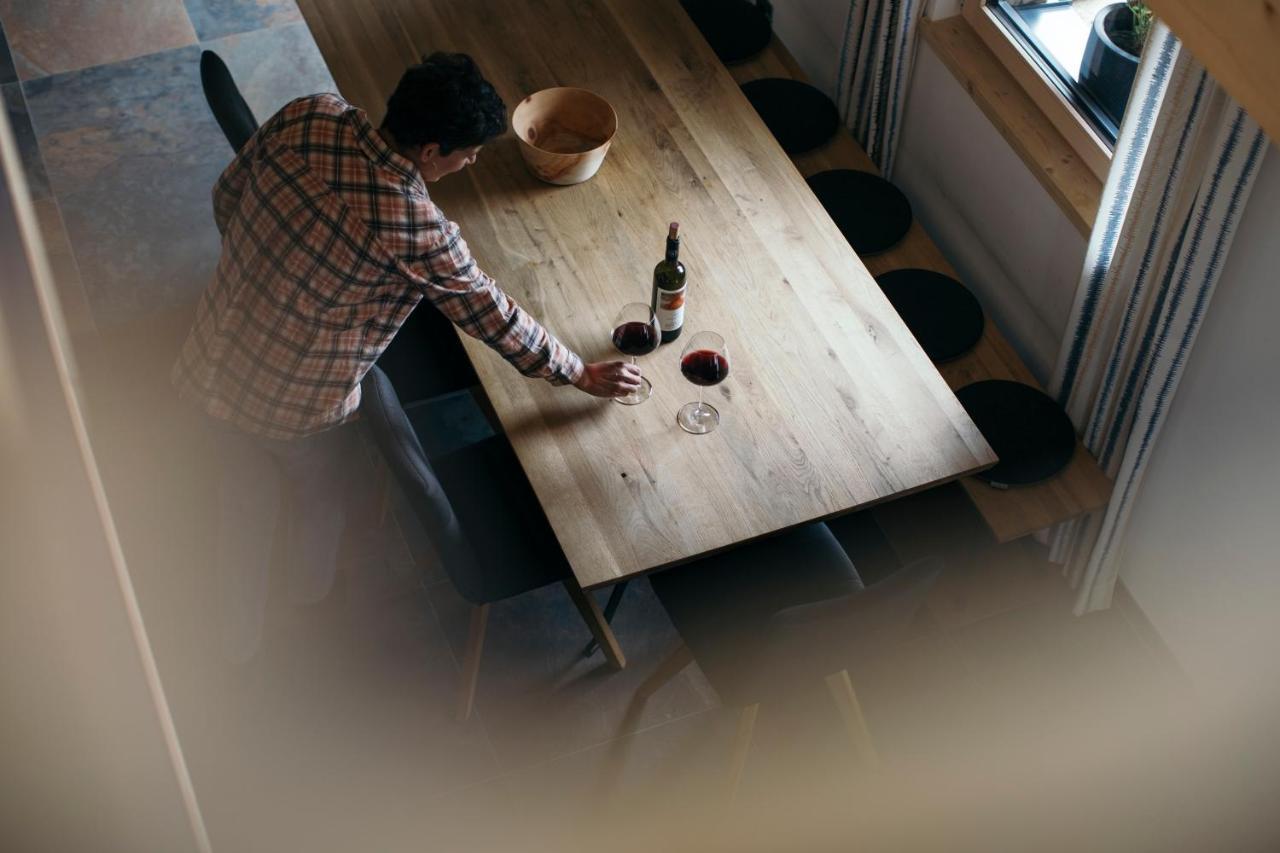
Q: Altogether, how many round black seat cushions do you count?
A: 5